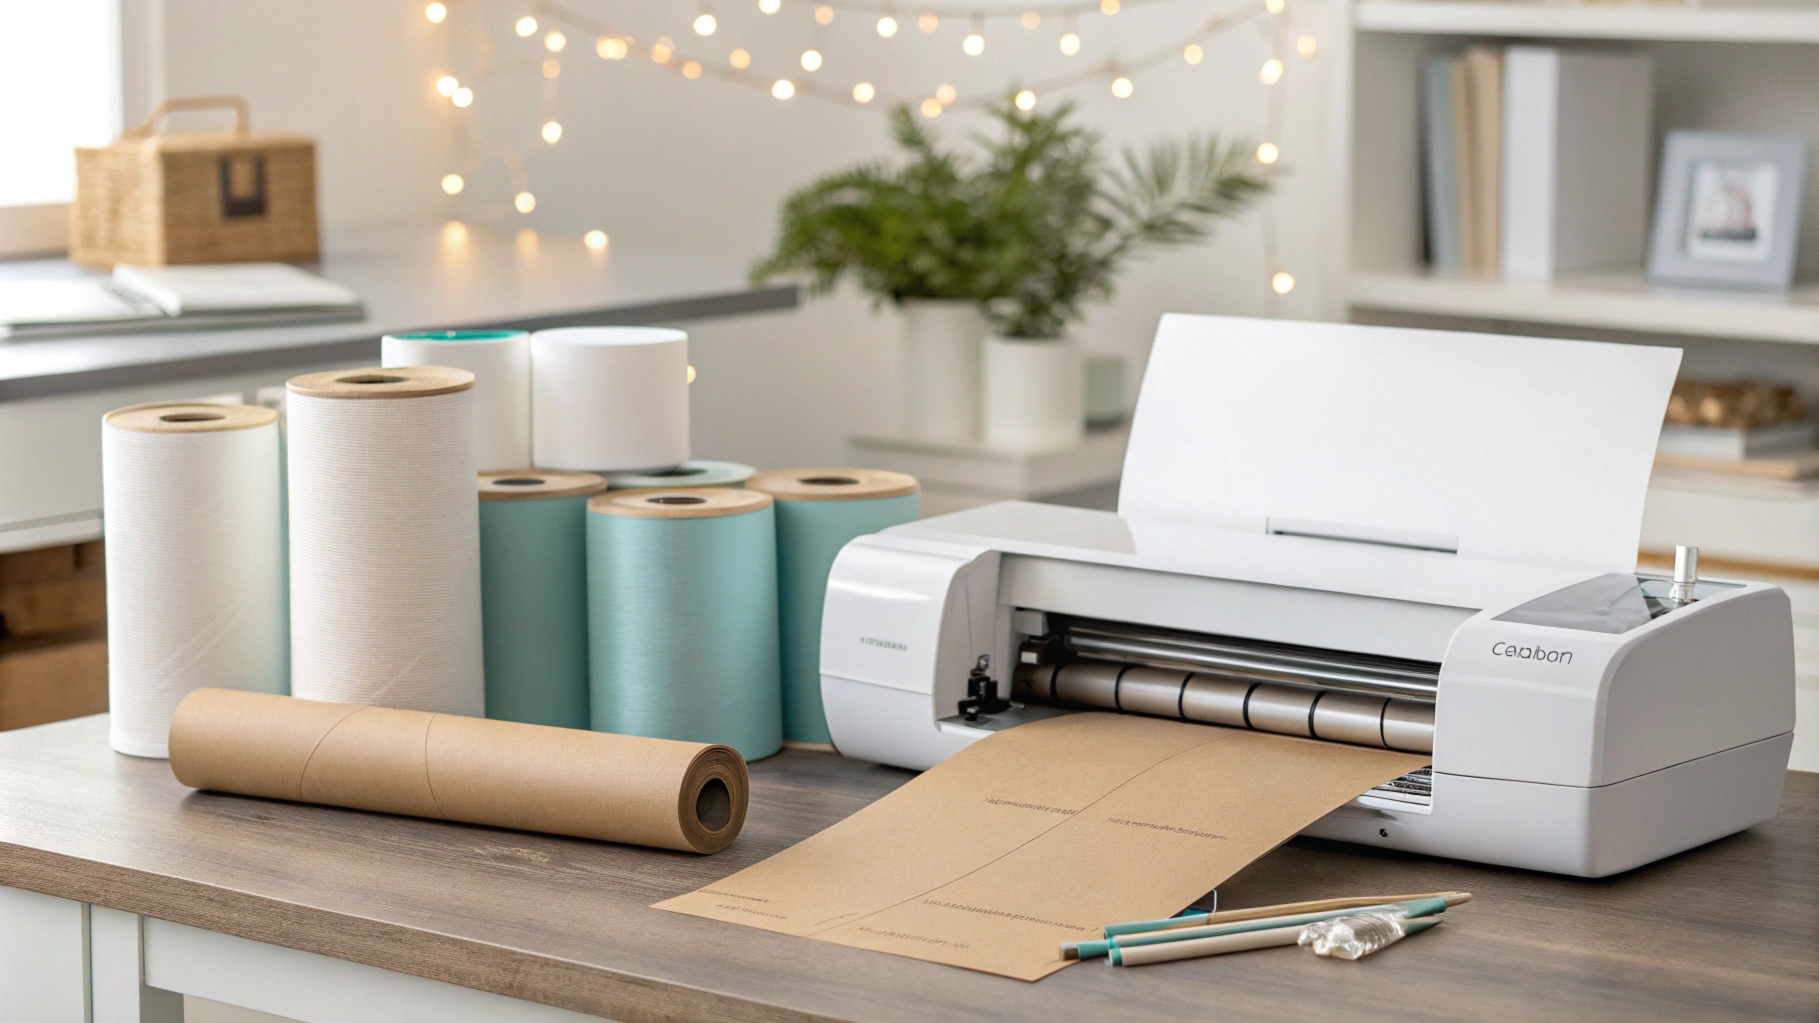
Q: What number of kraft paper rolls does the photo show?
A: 1